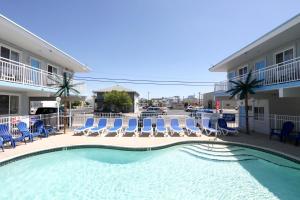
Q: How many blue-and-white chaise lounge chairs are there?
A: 10